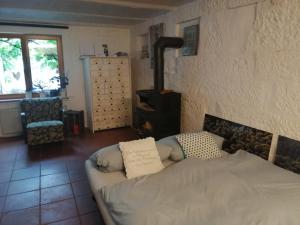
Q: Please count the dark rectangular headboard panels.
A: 2